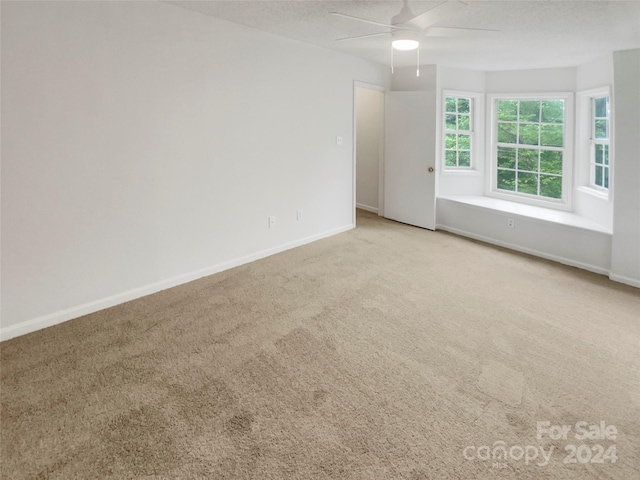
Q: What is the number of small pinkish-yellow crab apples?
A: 0